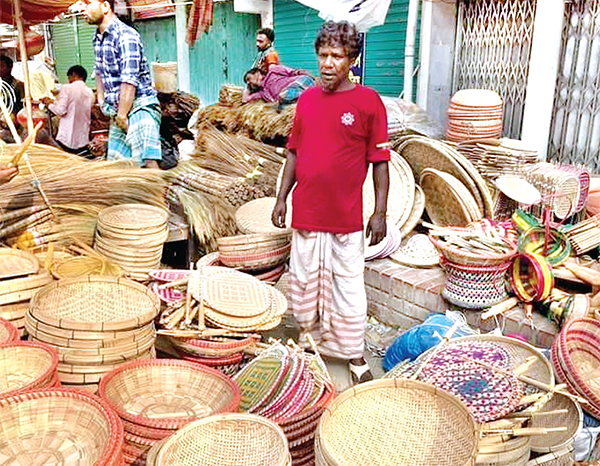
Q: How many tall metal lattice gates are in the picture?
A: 2